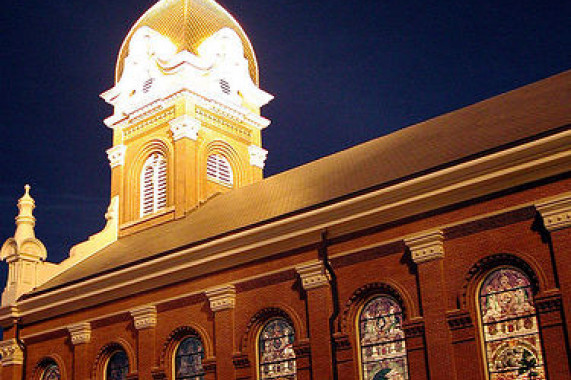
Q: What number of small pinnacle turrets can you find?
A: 1